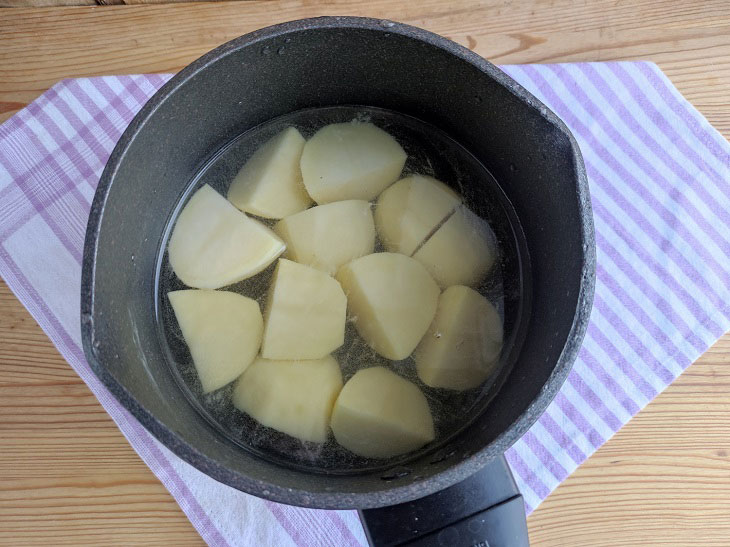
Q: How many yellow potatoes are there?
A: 12